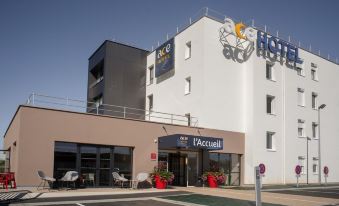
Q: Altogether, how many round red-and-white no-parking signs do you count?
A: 3